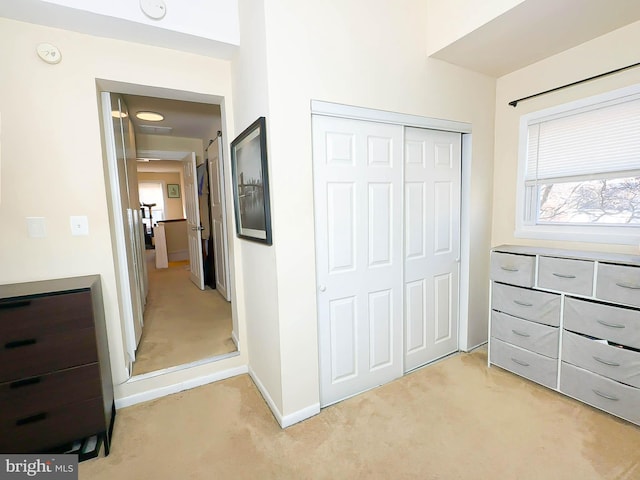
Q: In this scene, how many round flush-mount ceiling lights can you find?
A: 1